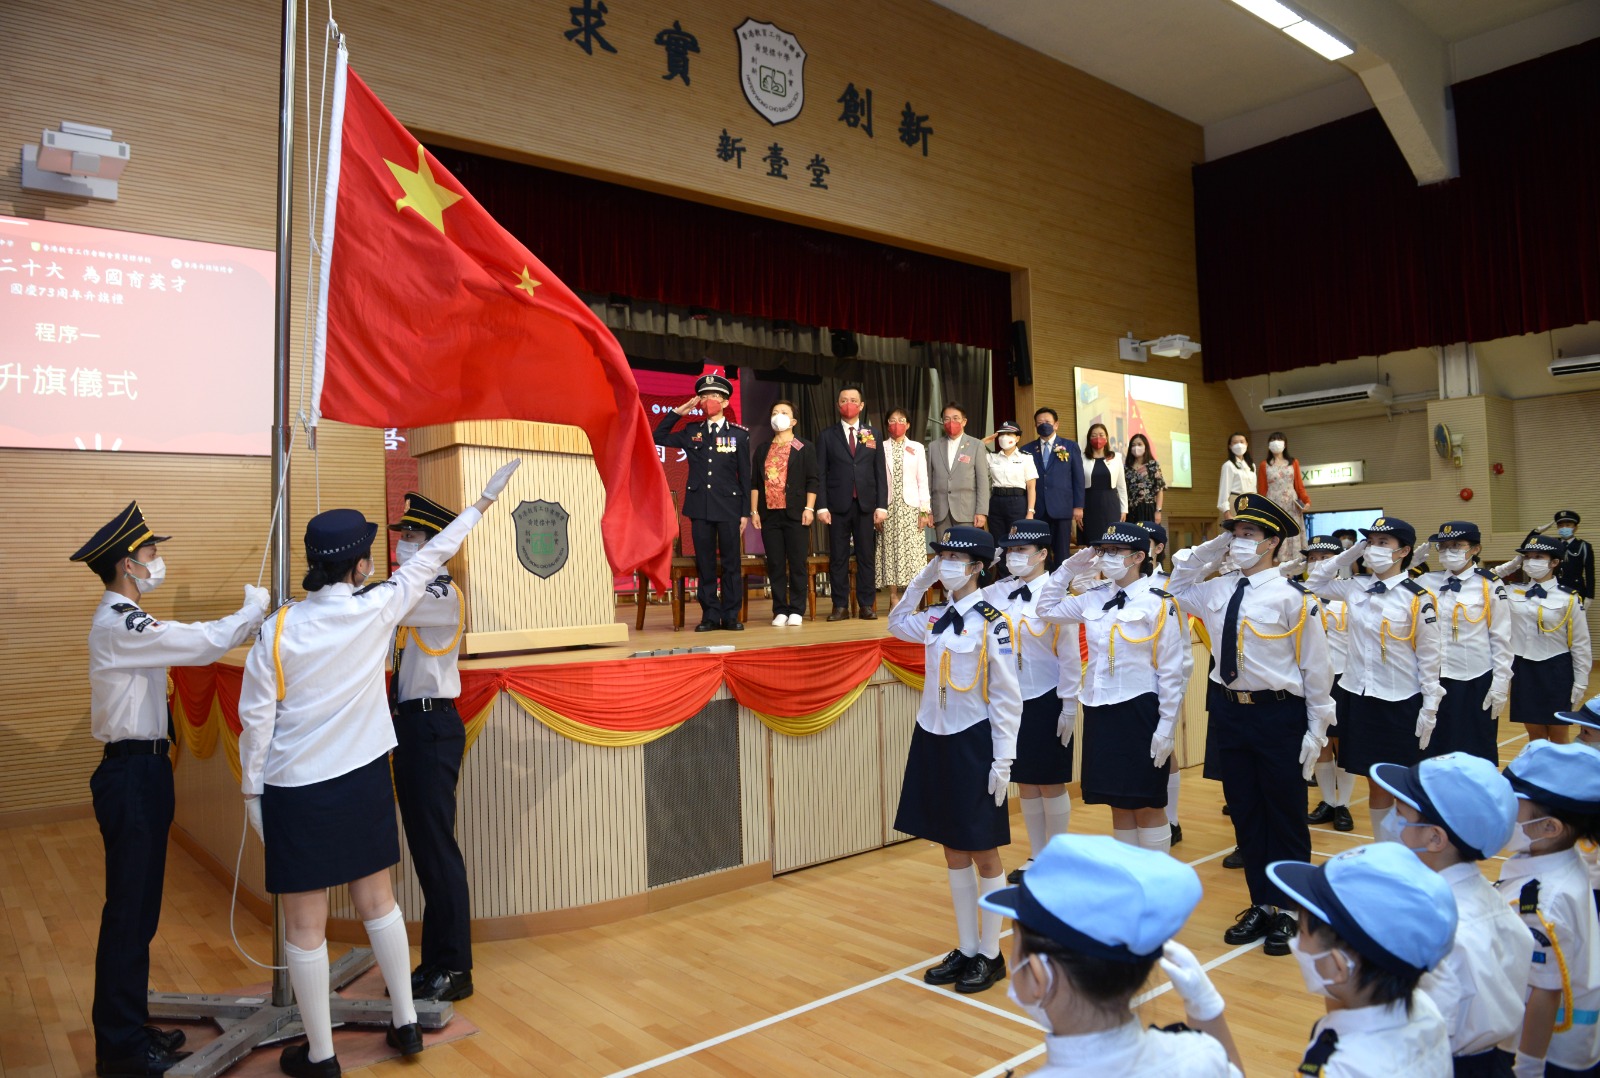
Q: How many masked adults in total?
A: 11